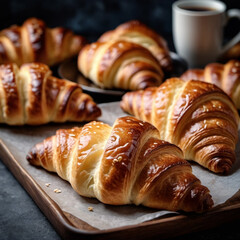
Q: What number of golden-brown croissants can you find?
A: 7